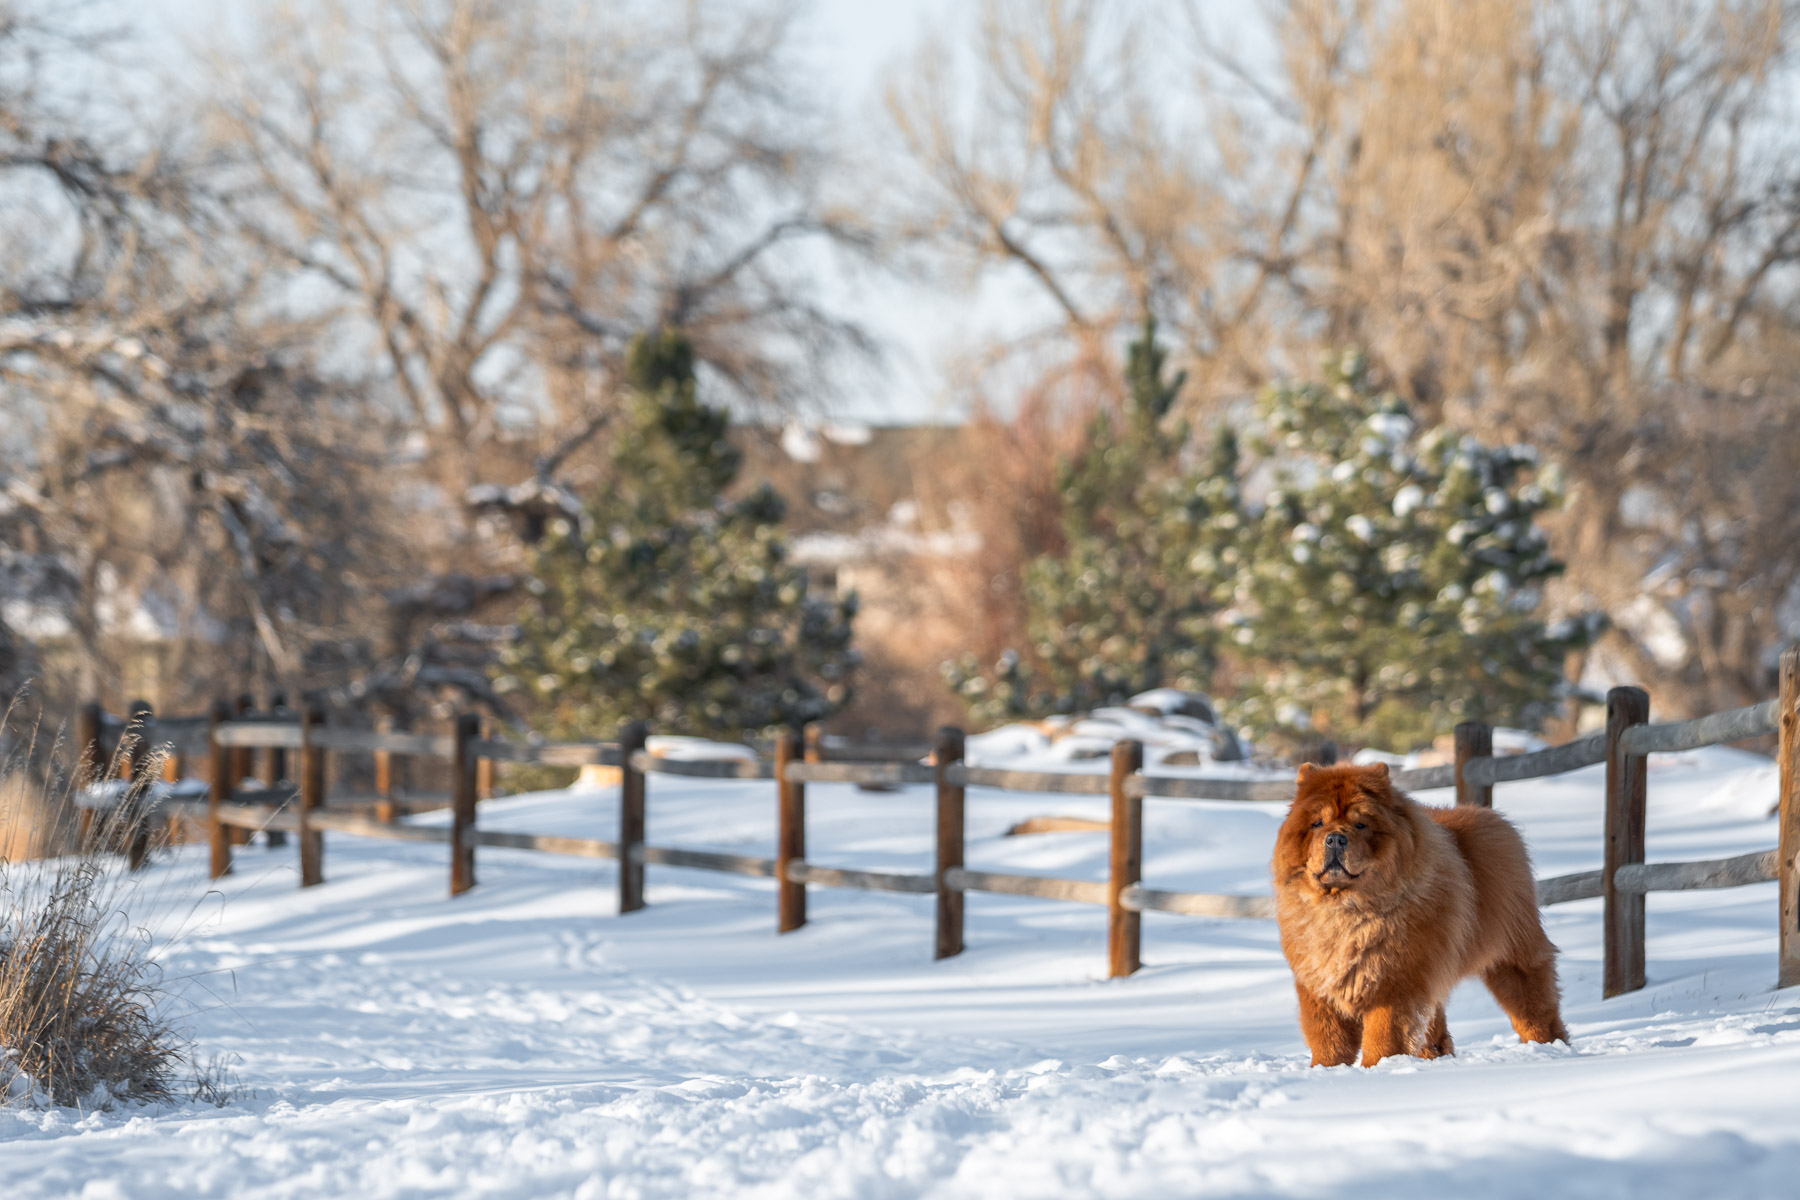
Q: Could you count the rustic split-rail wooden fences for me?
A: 1